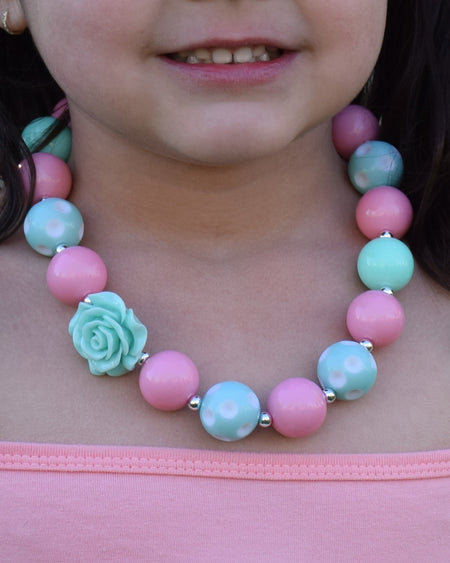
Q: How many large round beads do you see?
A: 14